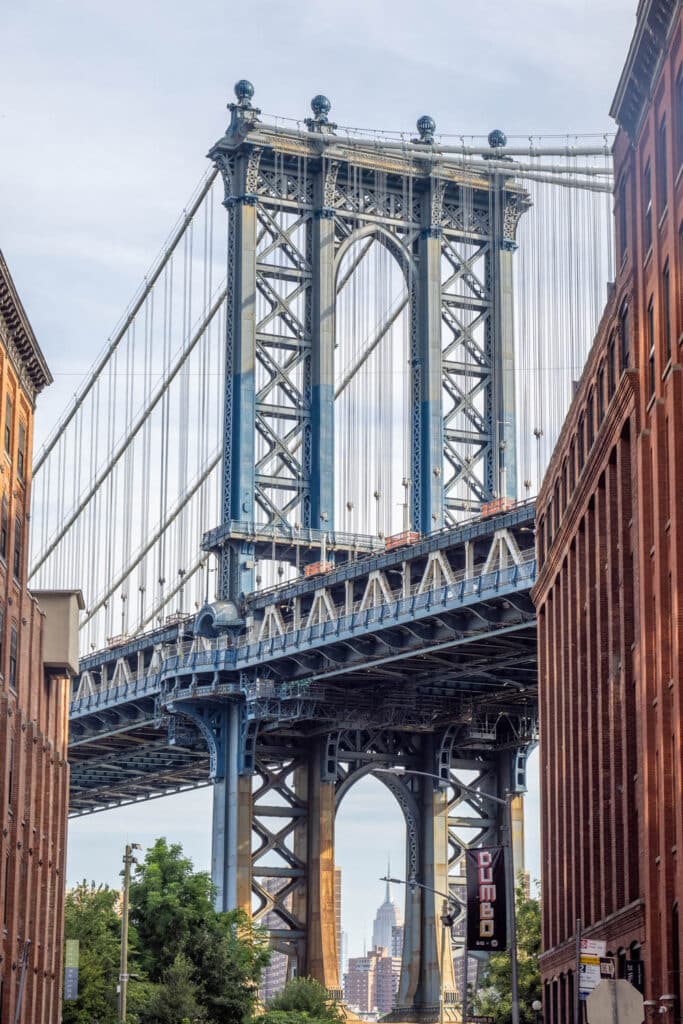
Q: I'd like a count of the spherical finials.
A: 4